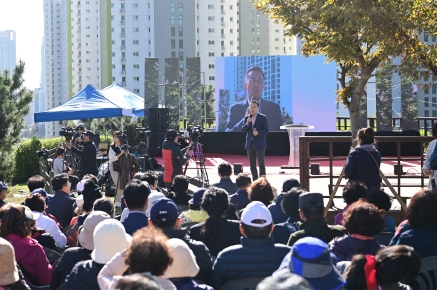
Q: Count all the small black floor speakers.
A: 3